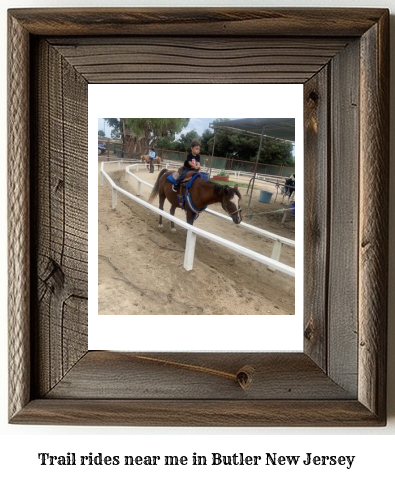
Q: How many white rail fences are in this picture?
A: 2